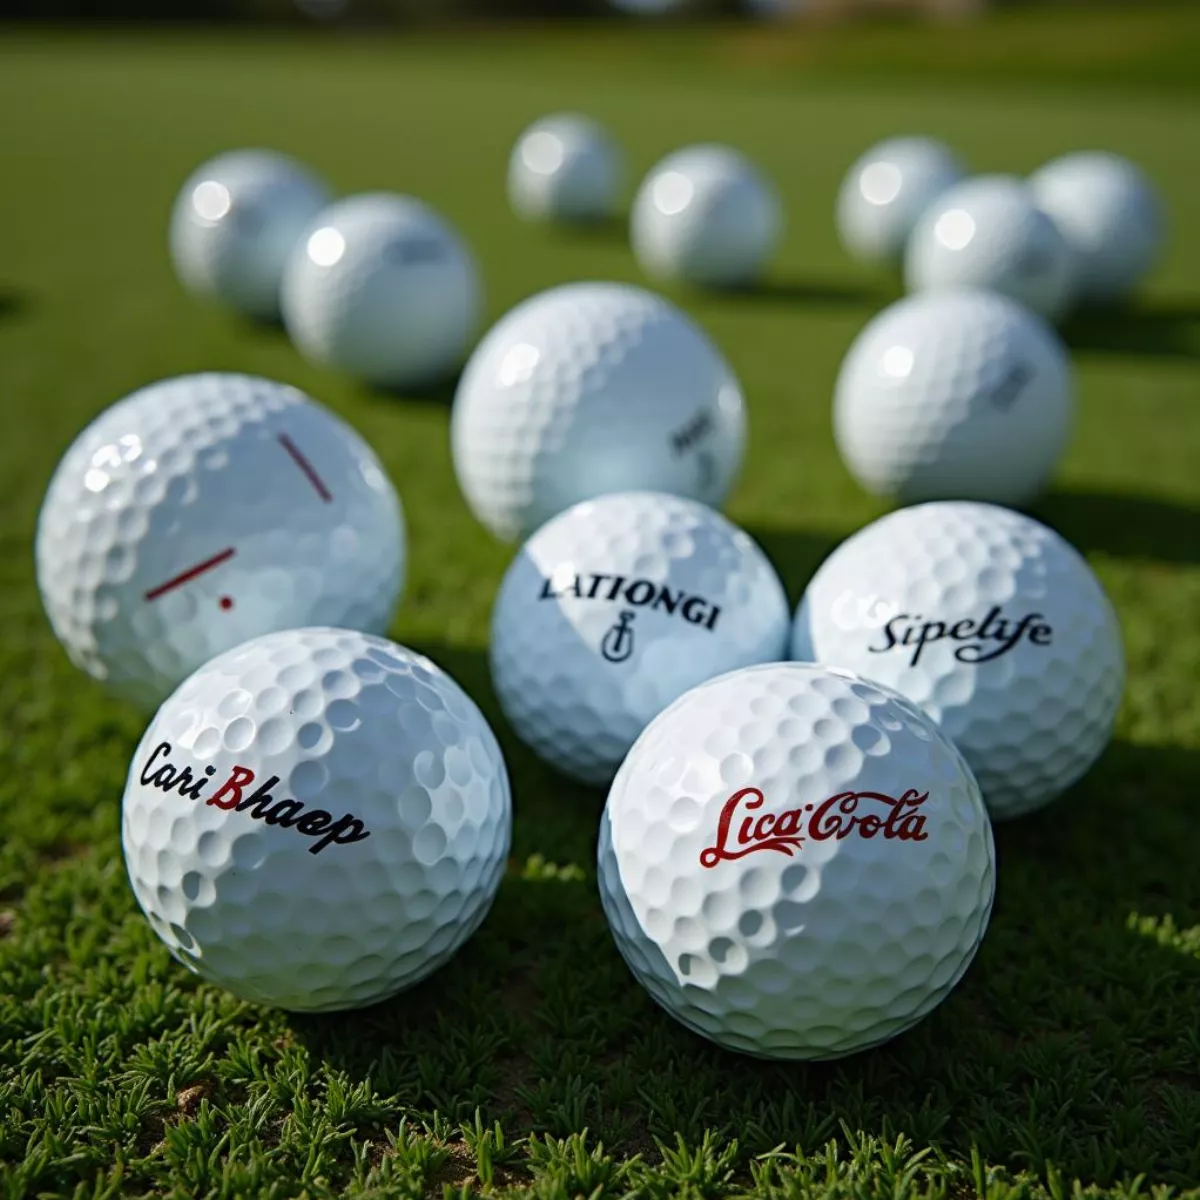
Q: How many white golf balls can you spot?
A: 14